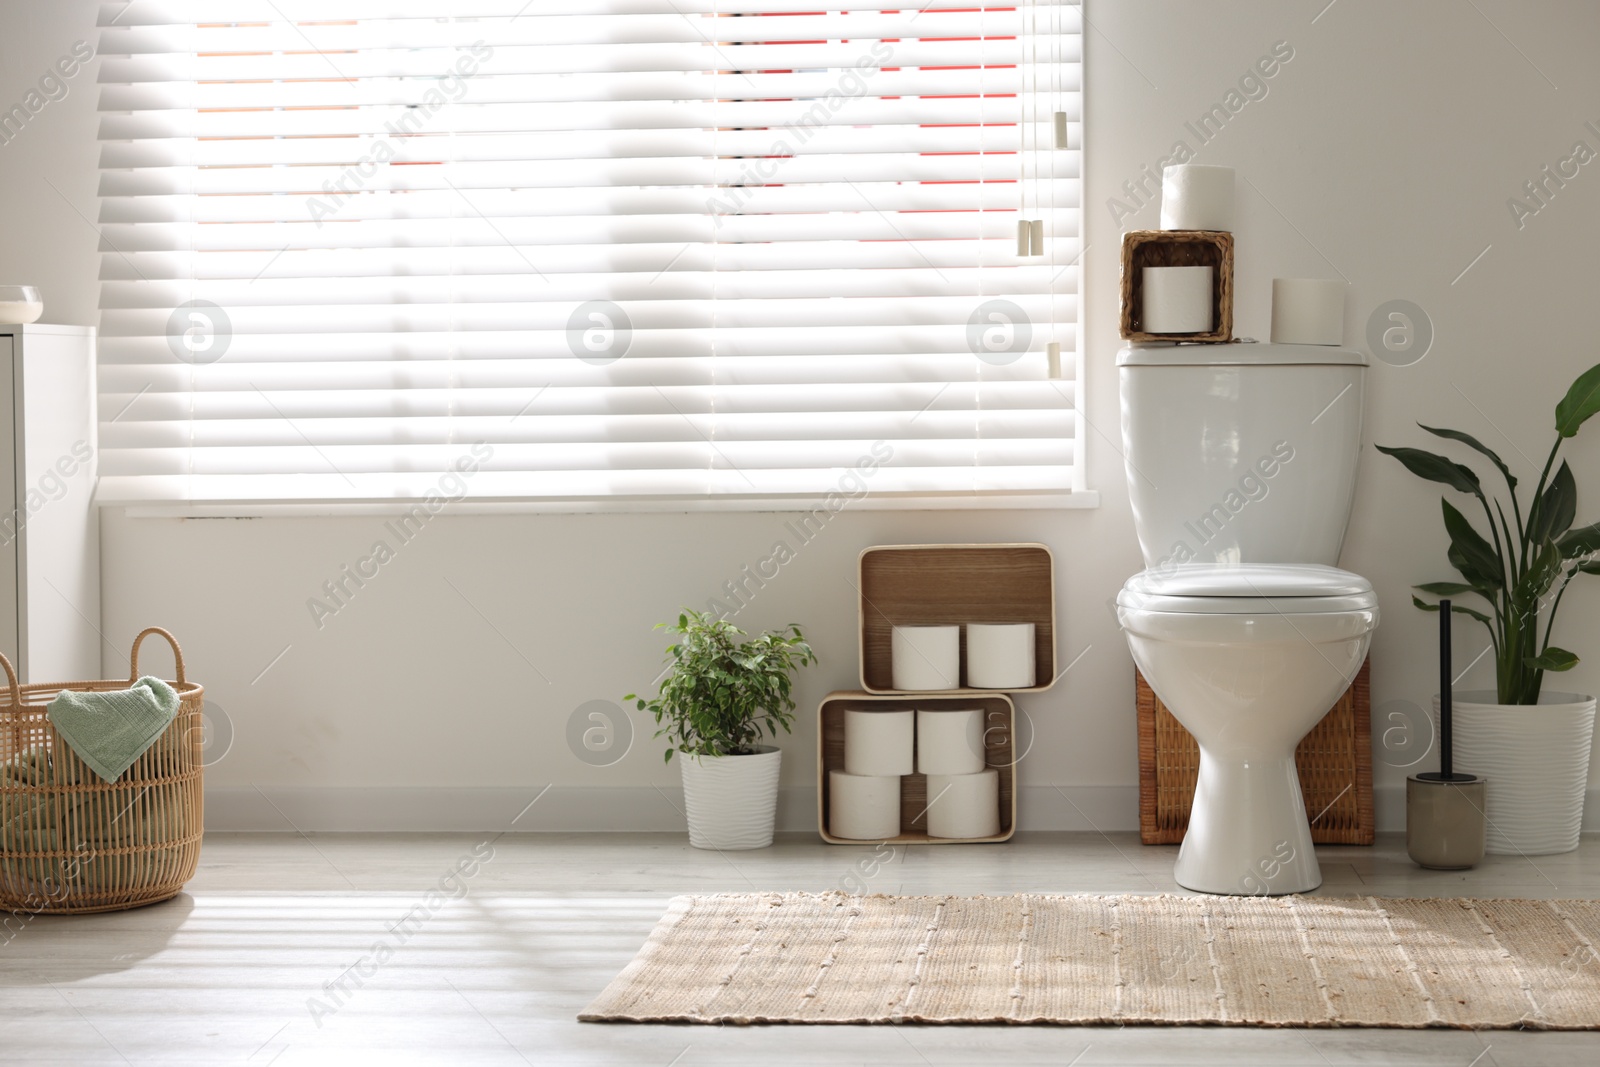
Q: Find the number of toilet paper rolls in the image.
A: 9